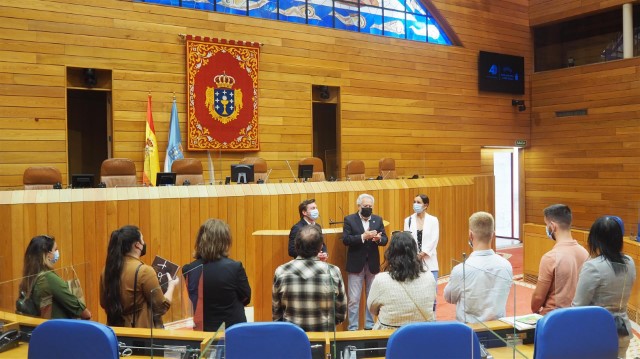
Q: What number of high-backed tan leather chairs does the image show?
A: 7